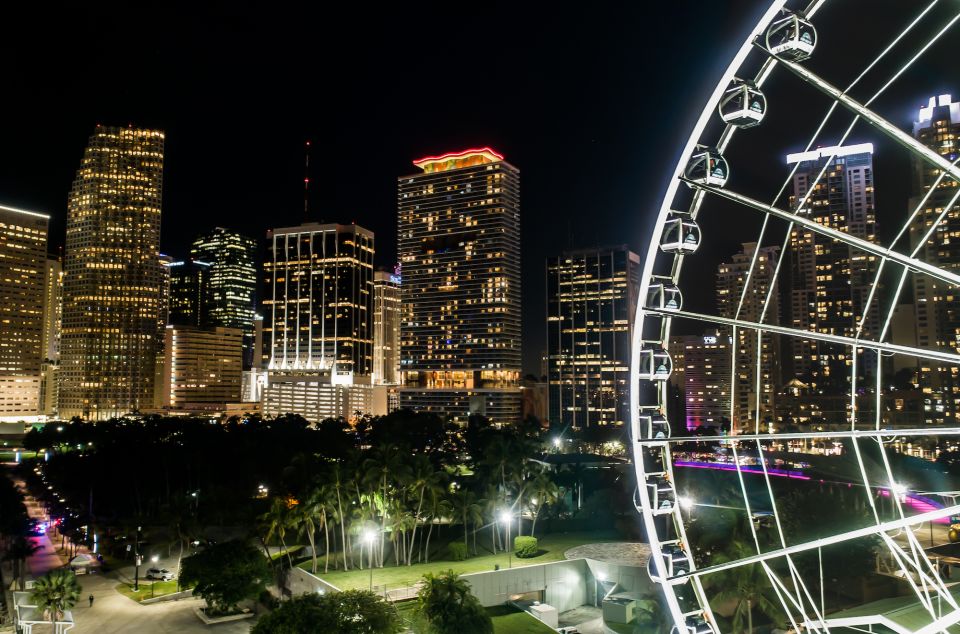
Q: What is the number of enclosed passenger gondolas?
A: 10